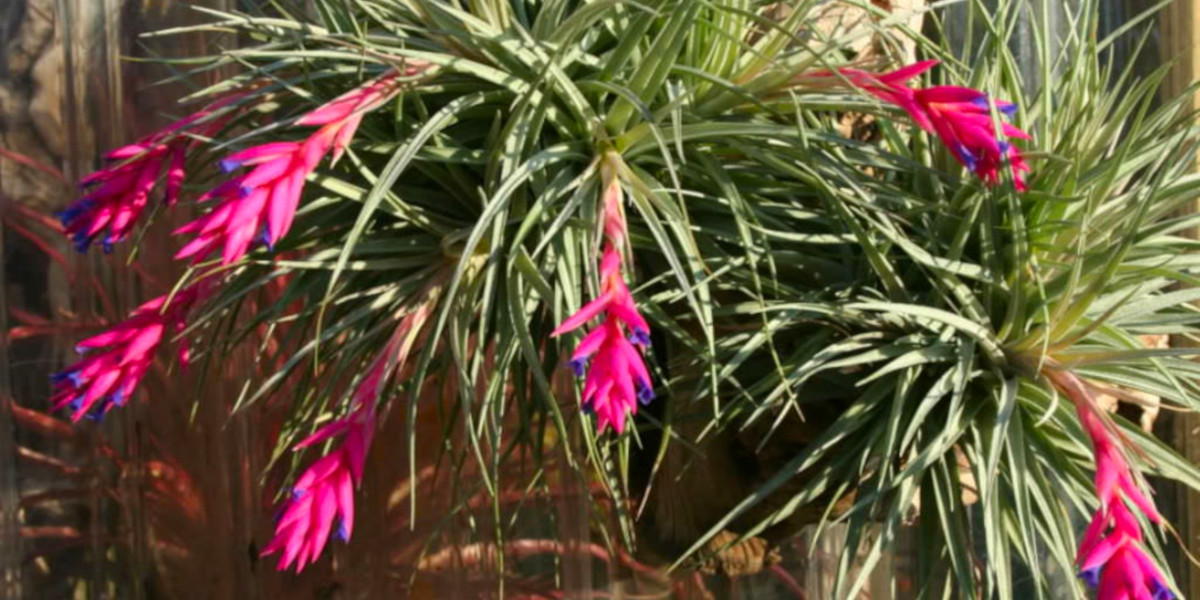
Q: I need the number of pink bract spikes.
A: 7